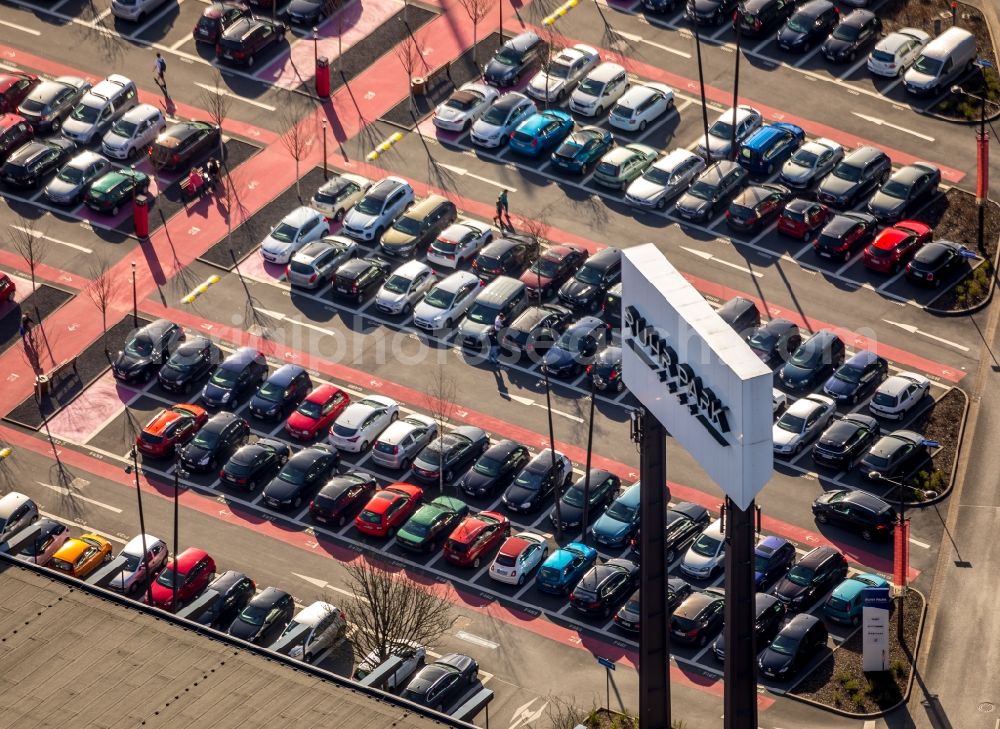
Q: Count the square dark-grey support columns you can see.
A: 2